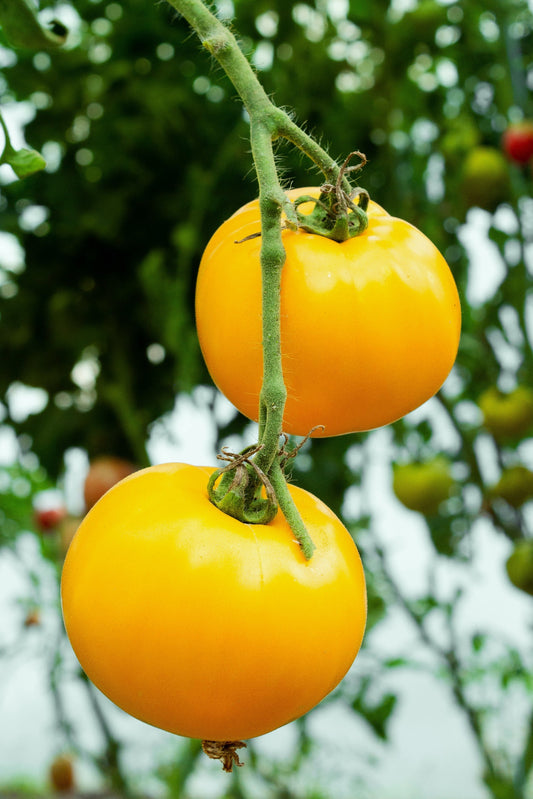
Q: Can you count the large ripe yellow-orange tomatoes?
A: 2